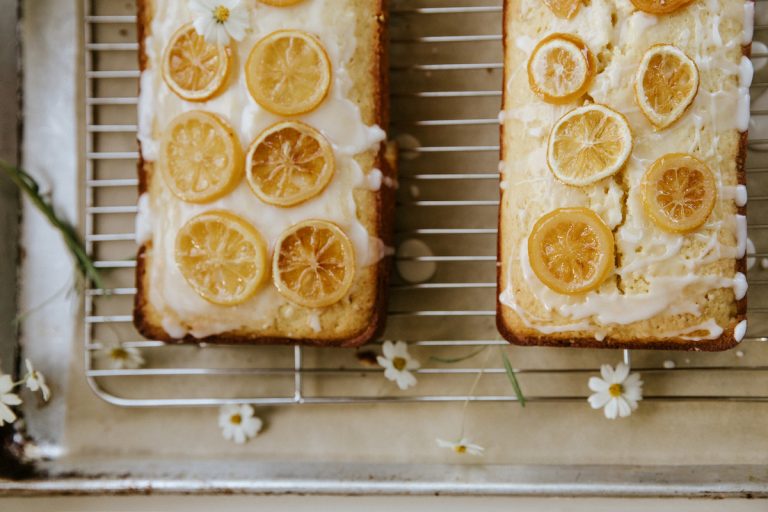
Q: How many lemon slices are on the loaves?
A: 14